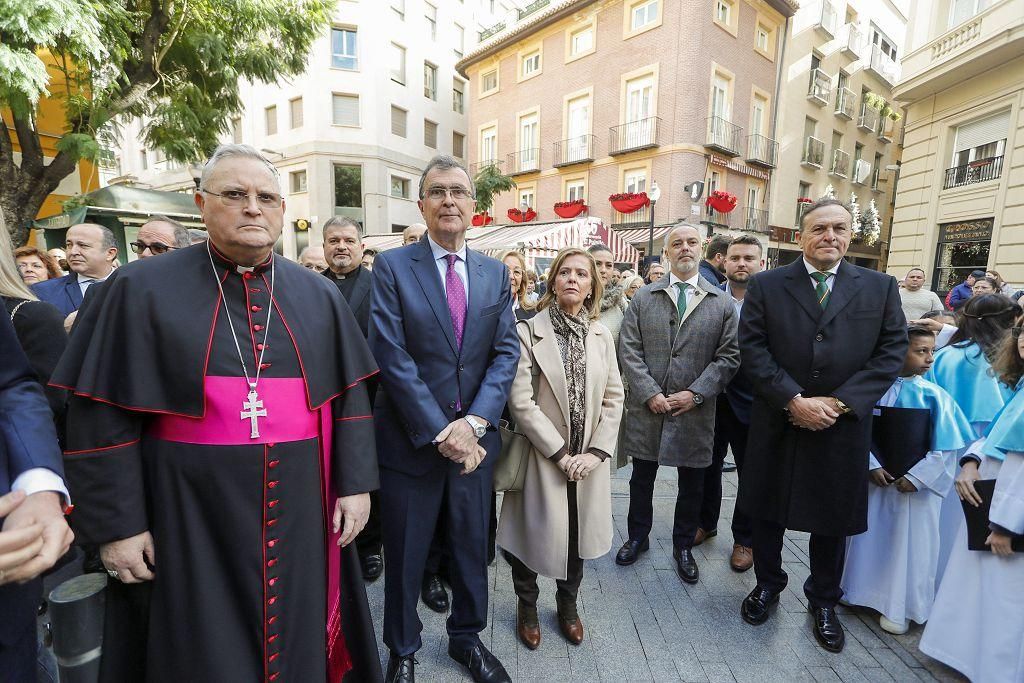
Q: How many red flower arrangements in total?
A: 5